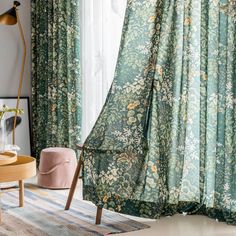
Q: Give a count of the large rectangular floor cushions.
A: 0